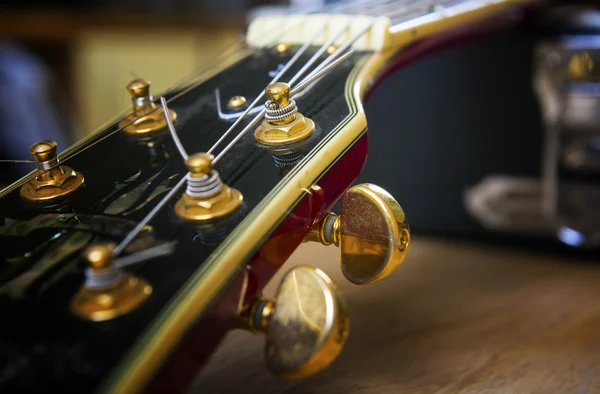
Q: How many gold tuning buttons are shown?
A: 2